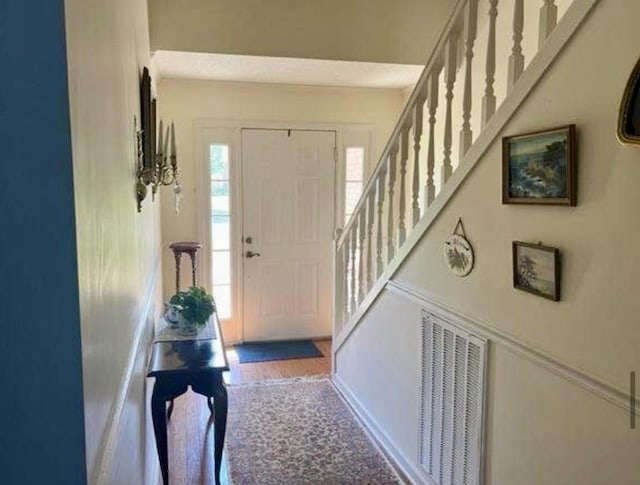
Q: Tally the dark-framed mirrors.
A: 1